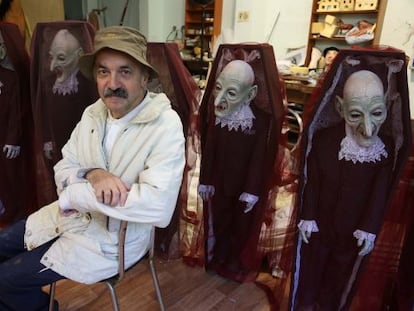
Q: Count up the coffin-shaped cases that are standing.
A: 5